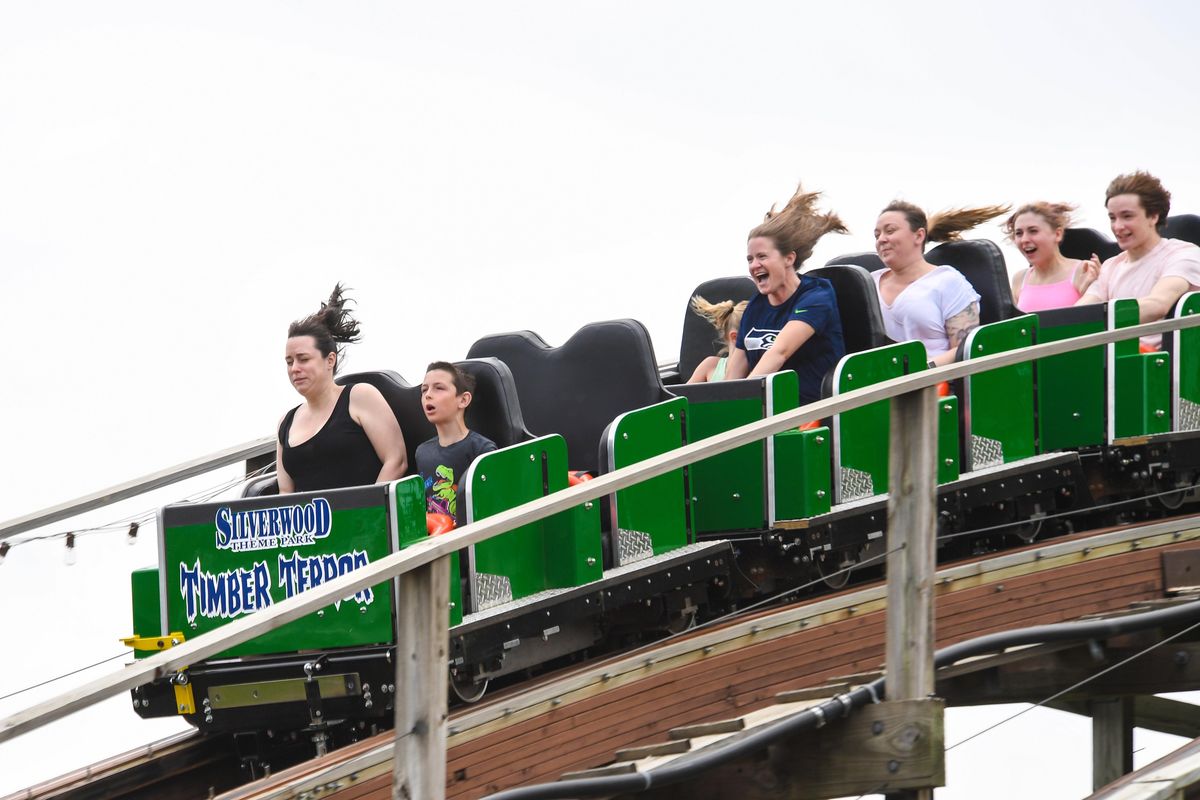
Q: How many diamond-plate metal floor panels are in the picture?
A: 5